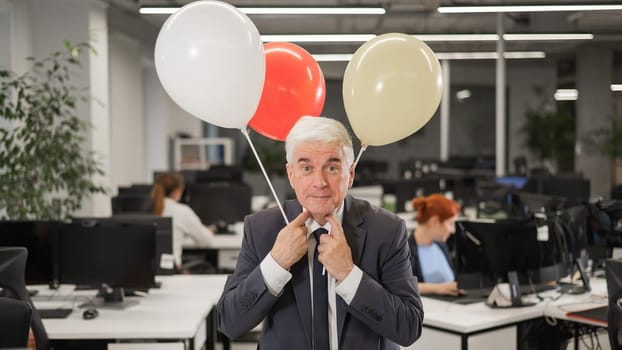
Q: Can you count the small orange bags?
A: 0